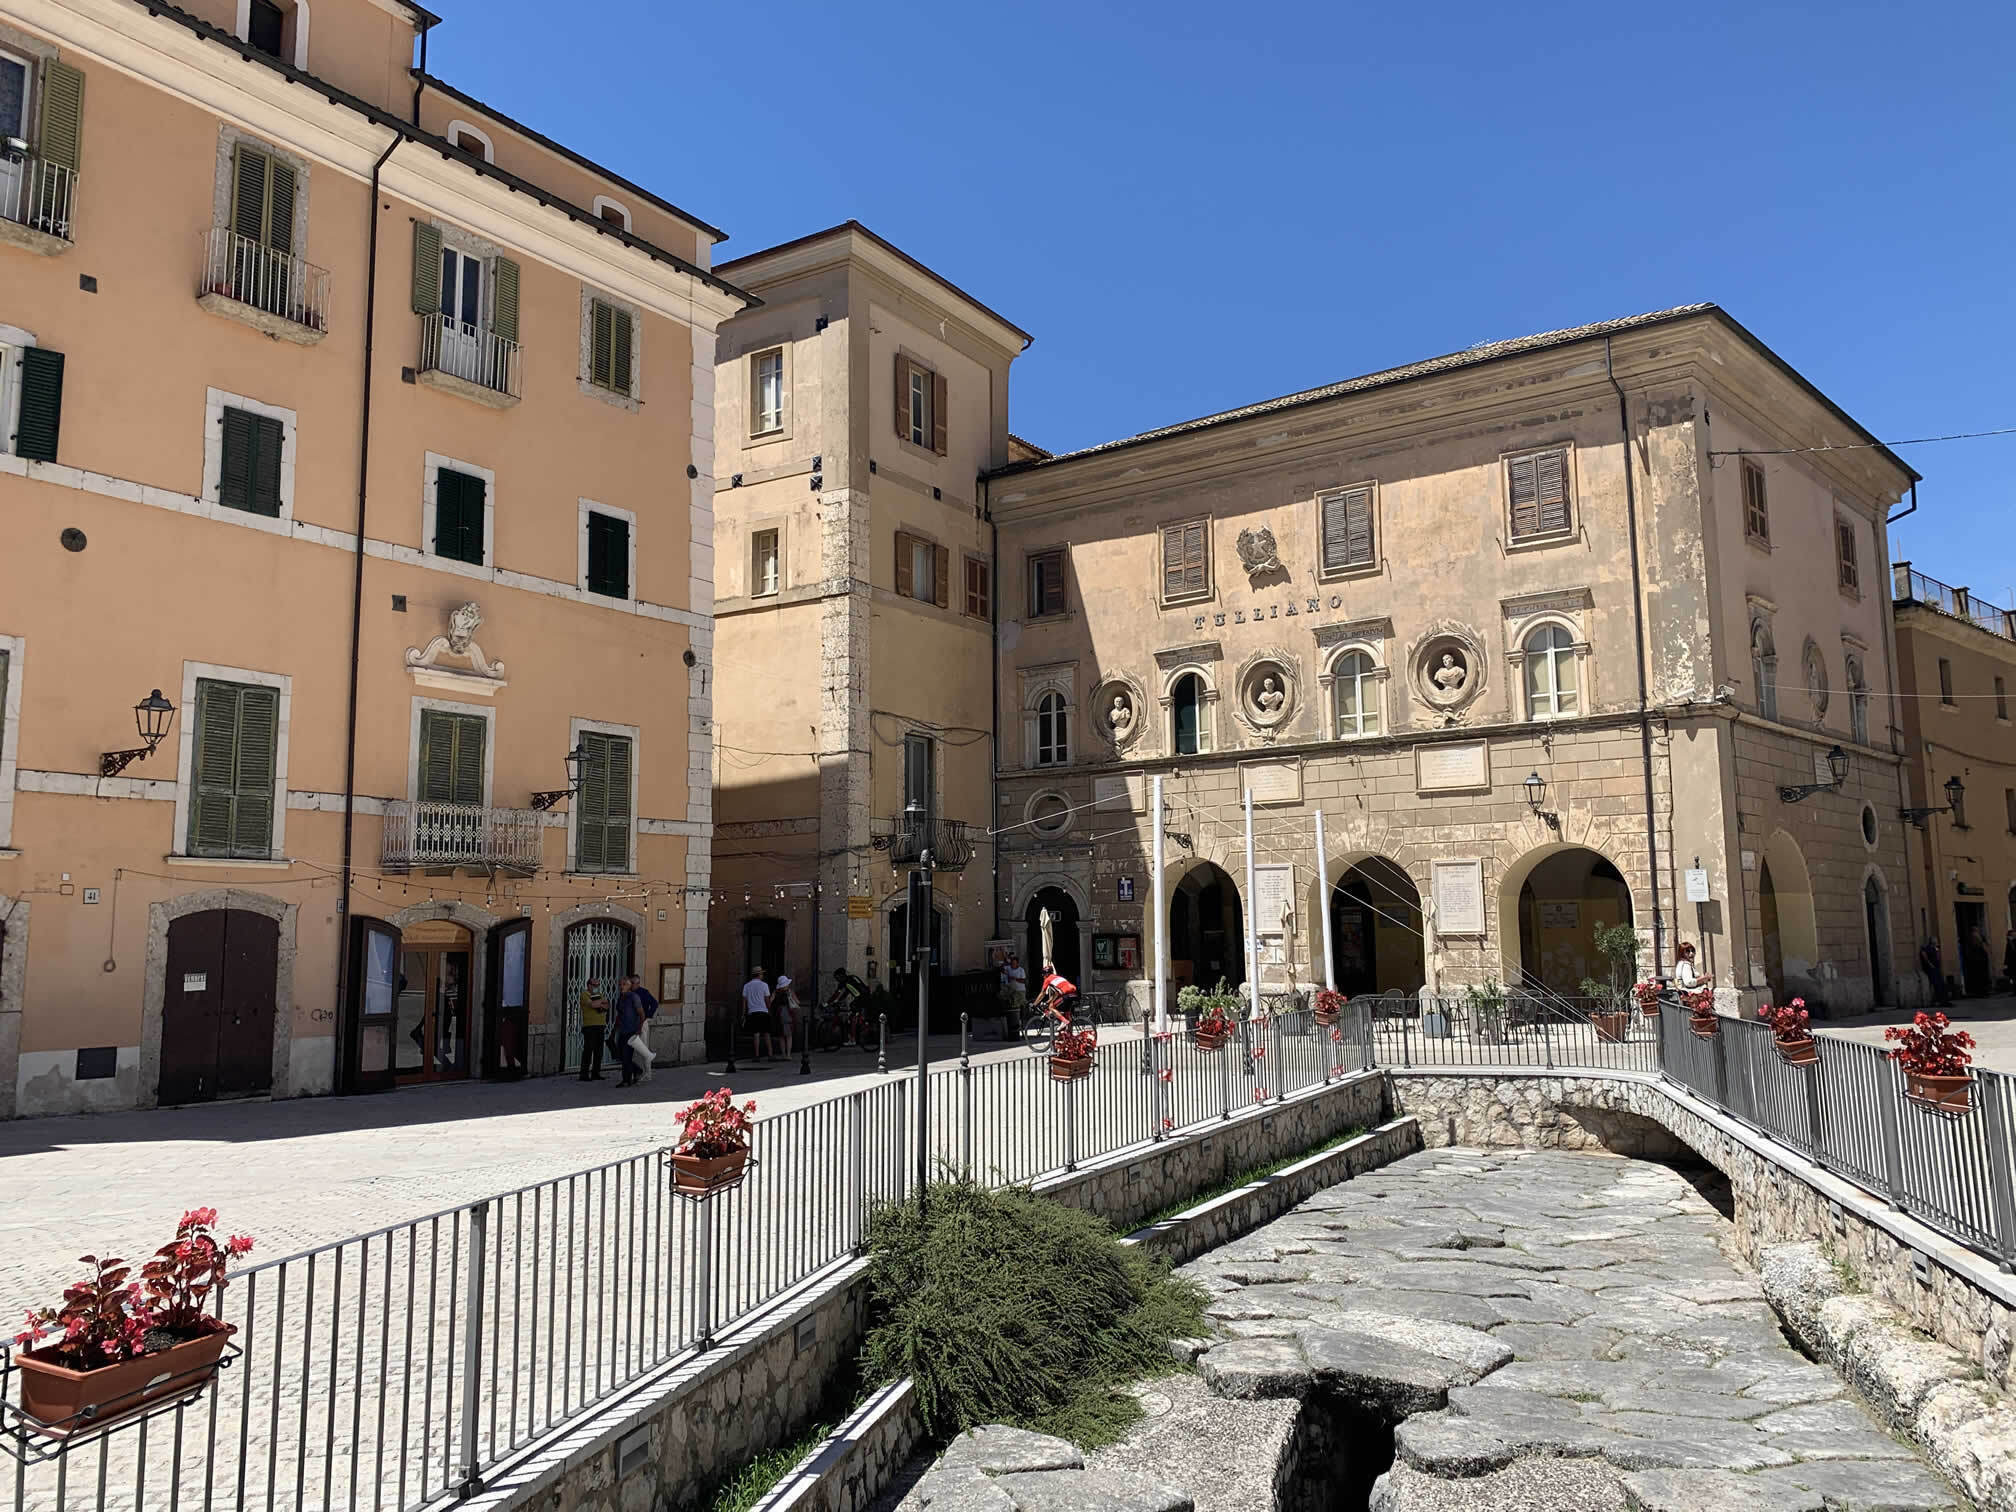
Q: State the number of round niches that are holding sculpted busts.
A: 3